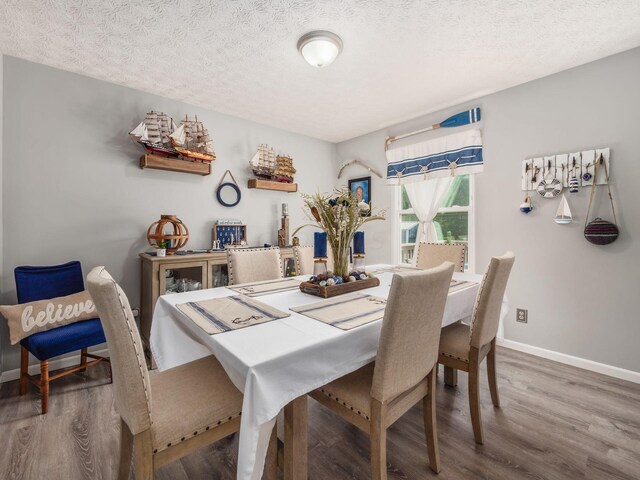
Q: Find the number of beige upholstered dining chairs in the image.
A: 6